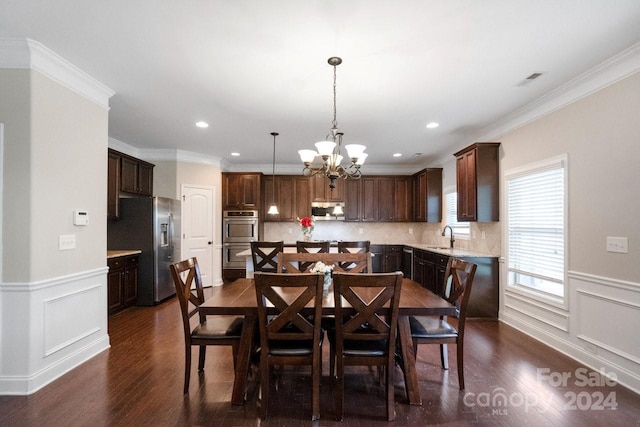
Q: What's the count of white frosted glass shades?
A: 7